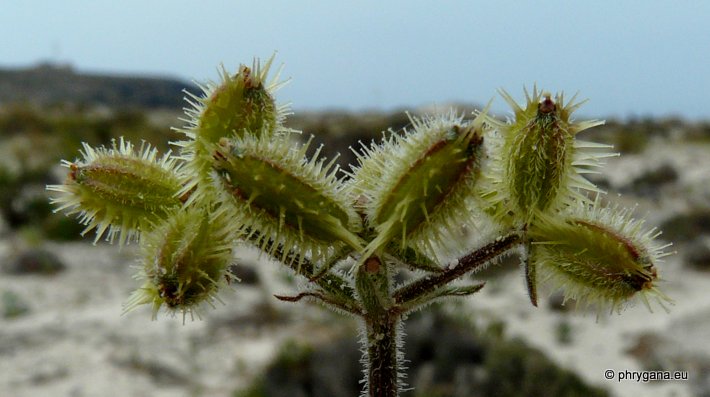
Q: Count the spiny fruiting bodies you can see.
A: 7